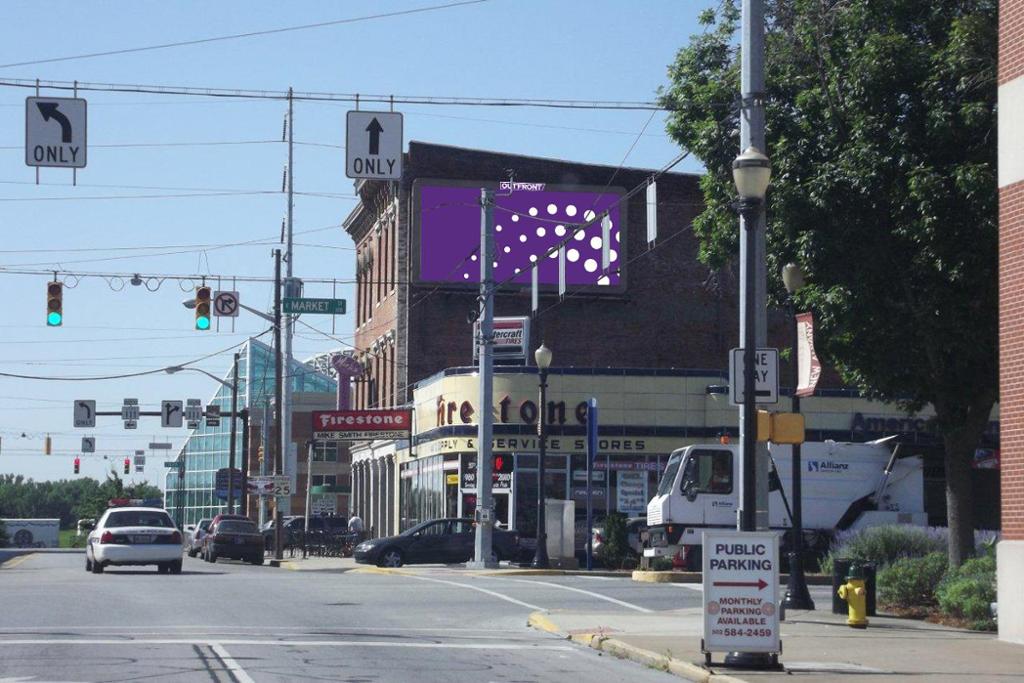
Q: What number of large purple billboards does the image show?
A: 1